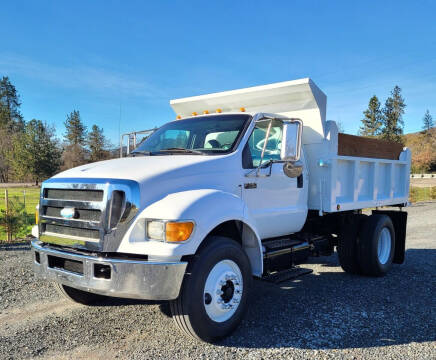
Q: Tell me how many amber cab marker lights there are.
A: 5